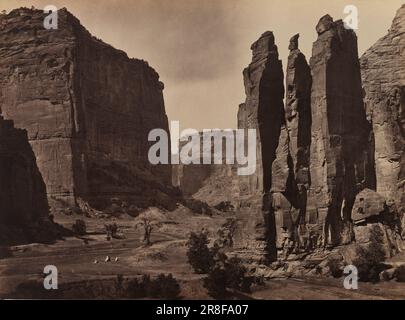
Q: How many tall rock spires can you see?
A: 3